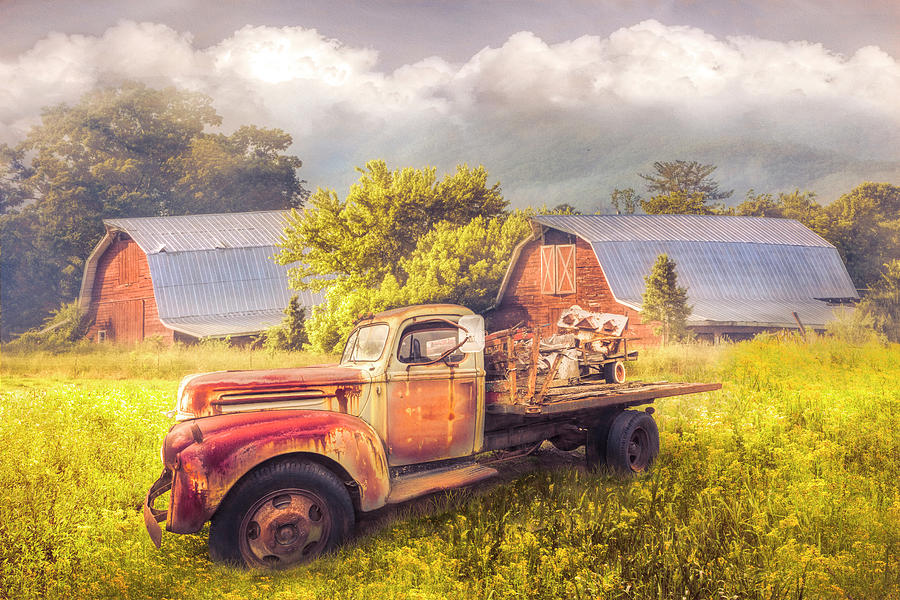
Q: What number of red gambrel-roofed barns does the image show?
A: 2